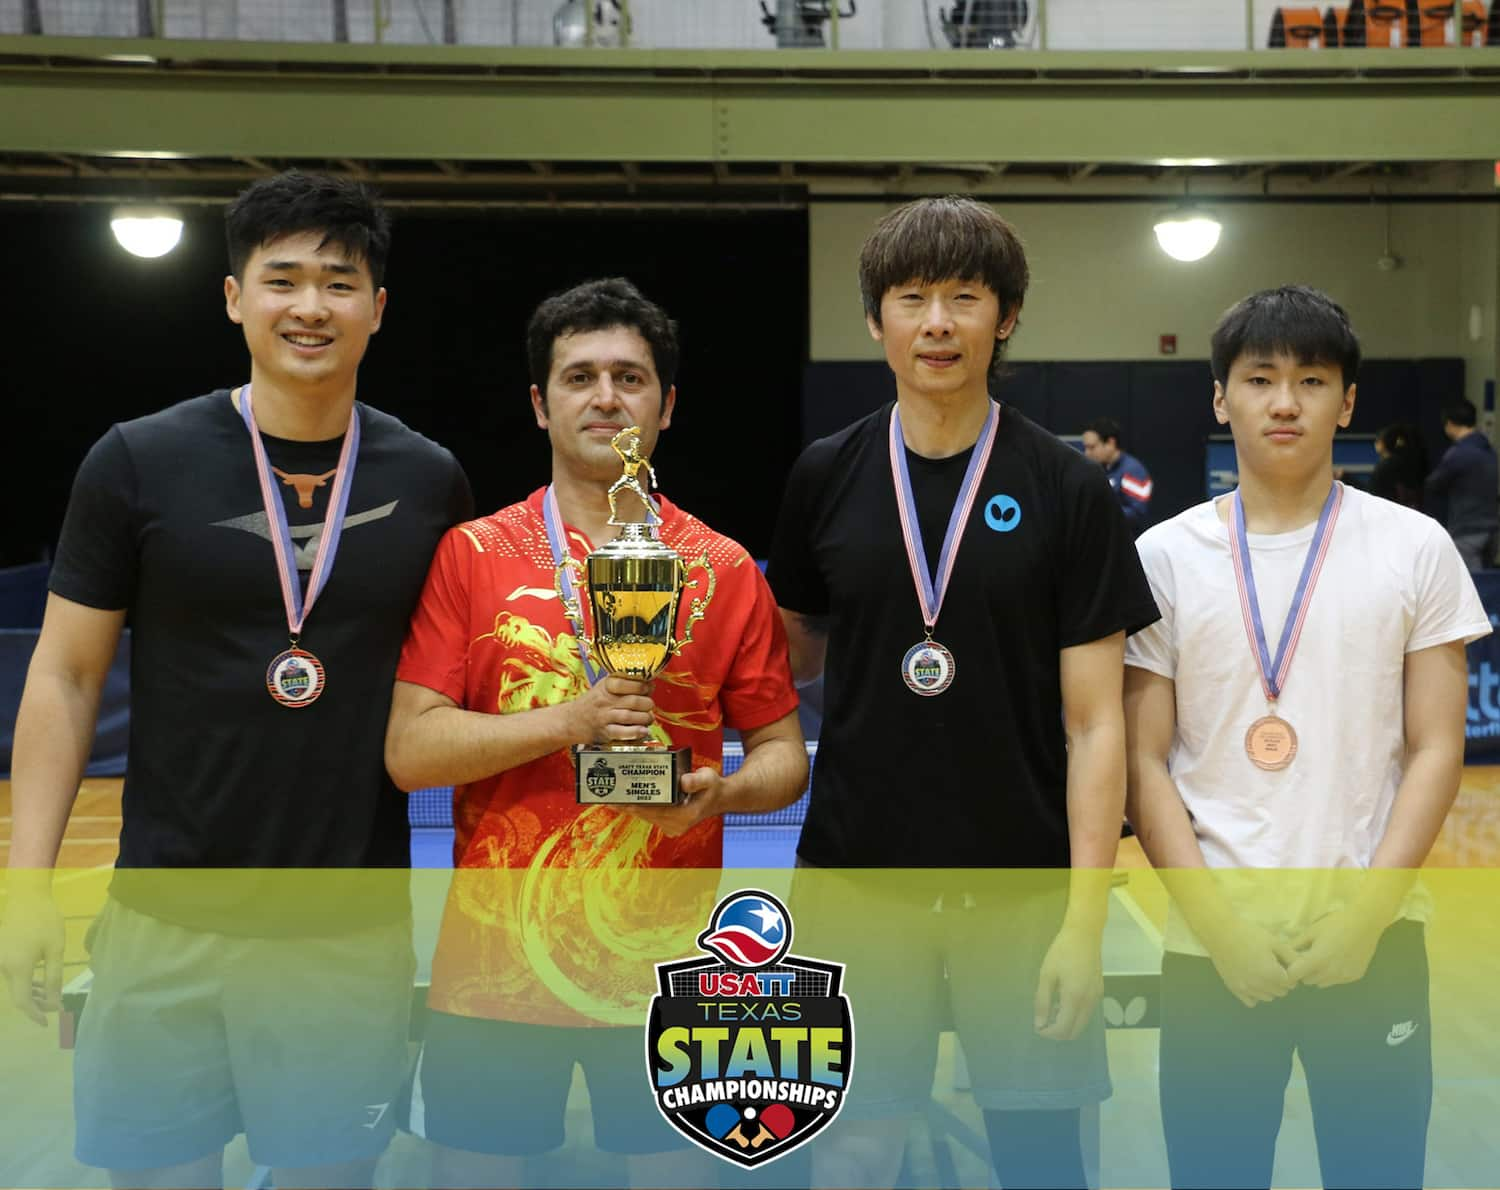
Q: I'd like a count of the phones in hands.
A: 0